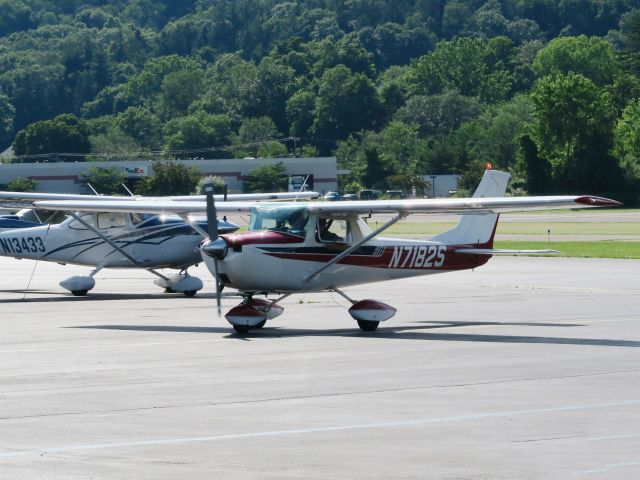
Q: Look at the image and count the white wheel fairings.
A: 3